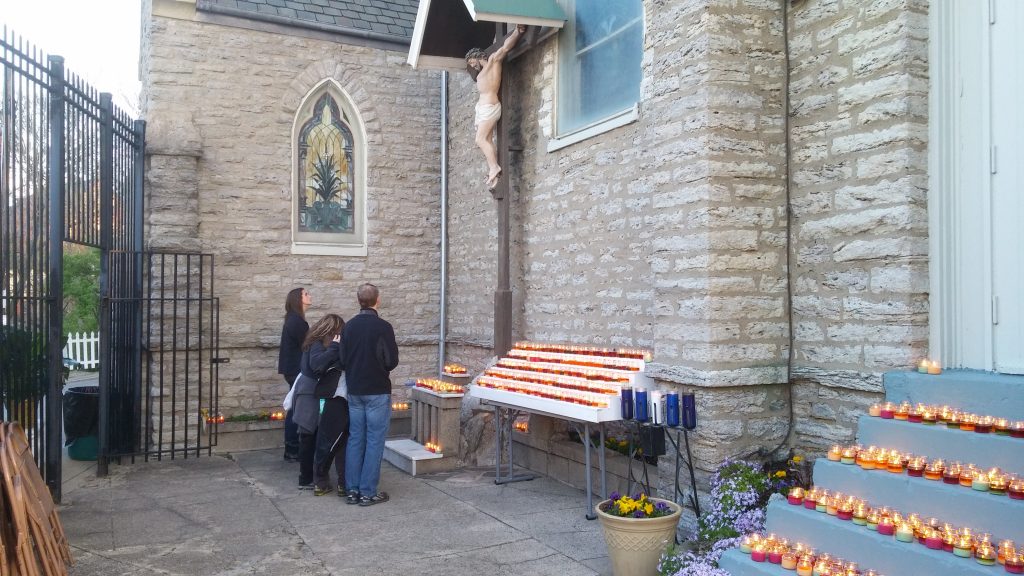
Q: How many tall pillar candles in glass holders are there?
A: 5